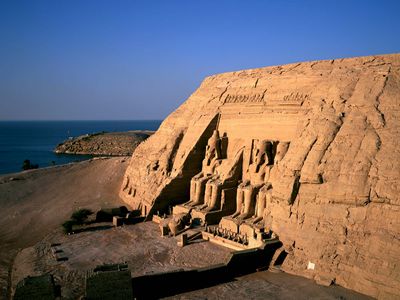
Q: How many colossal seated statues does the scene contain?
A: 4